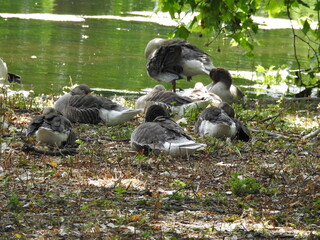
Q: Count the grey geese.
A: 7